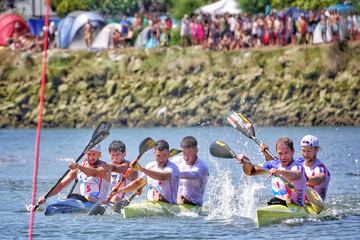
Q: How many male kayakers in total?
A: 6